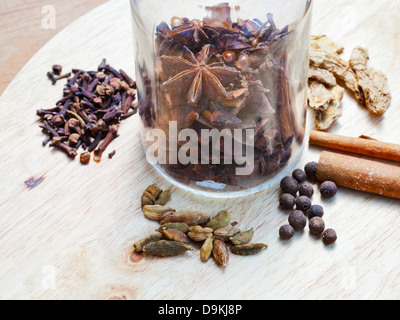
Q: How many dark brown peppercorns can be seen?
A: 12